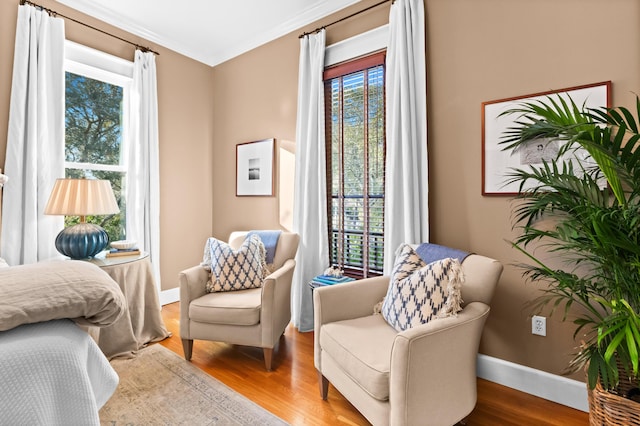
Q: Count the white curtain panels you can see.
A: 4